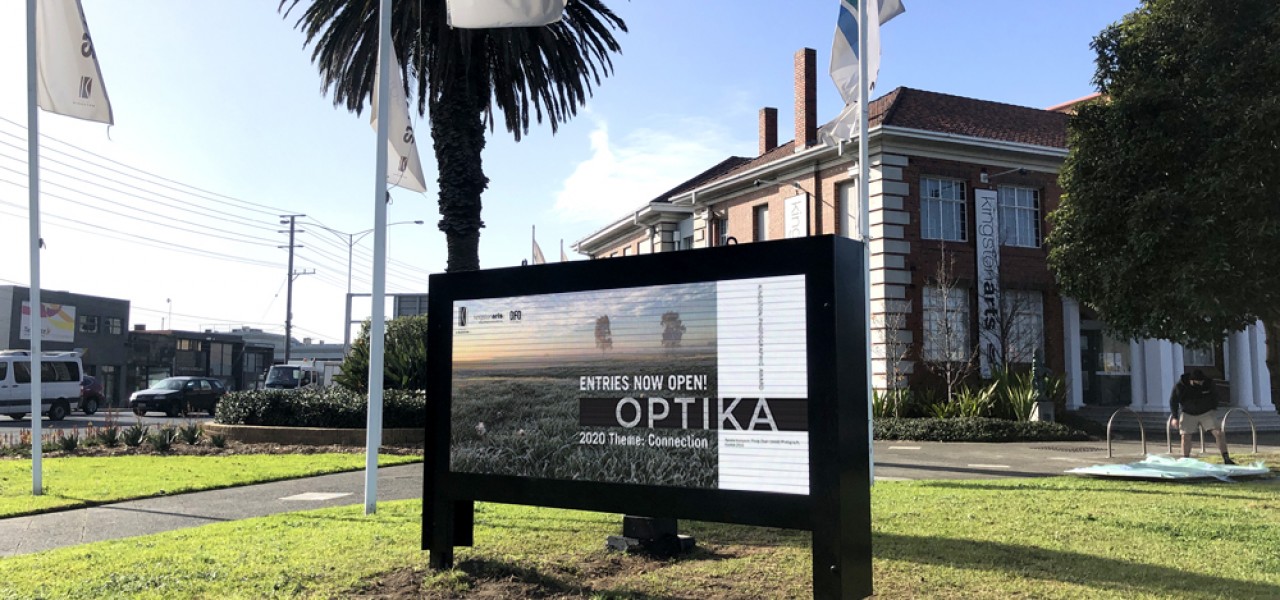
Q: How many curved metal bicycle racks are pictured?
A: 3